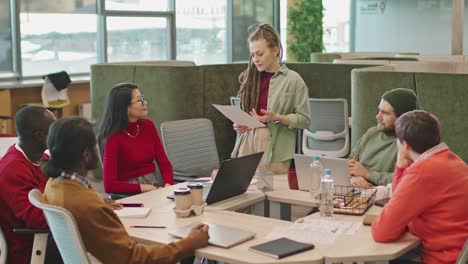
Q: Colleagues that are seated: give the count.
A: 5